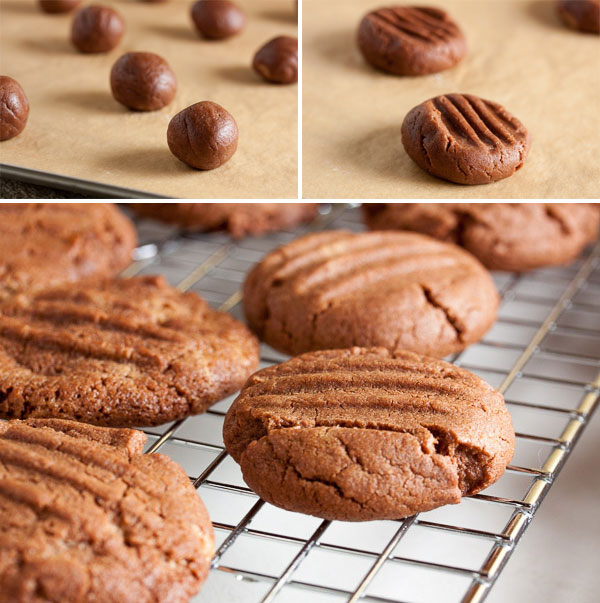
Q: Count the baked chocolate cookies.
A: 7